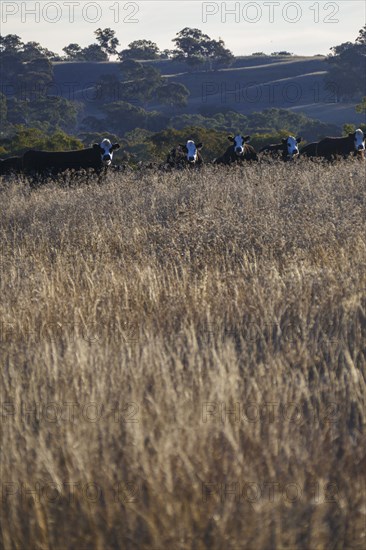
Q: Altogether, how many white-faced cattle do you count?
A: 5